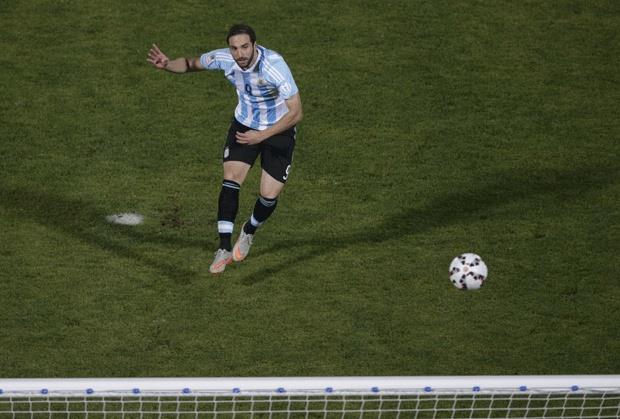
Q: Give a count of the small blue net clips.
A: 13